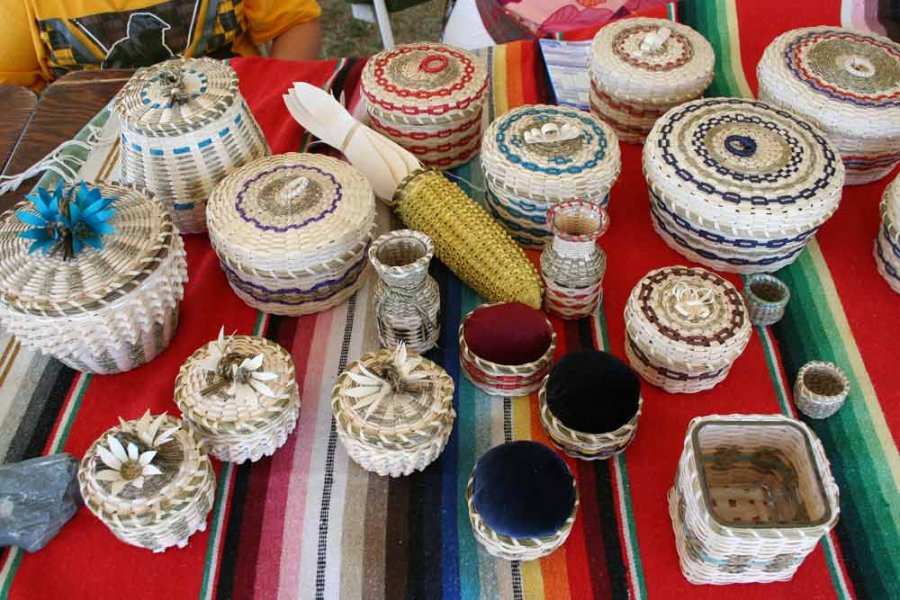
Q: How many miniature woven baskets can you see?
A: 2